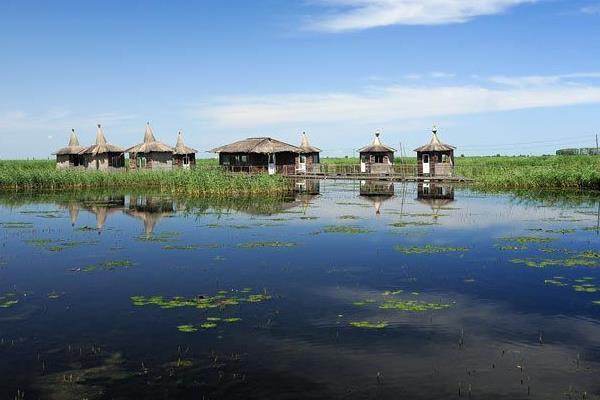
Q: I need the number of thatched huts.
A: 8